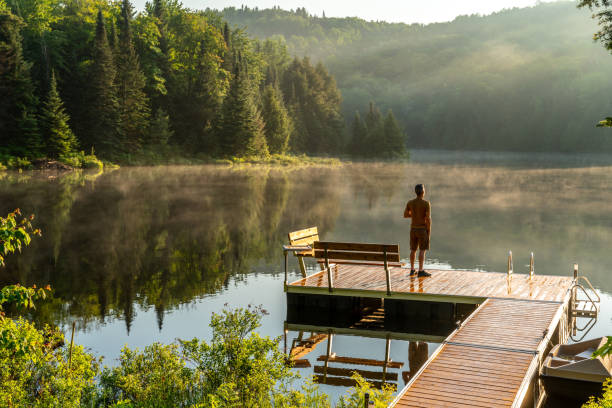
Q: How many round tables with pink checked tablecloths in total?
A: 0